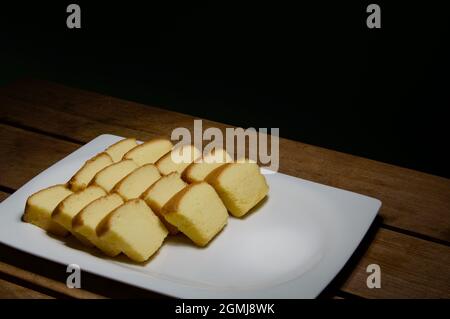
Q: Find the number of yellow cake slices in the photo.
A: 14